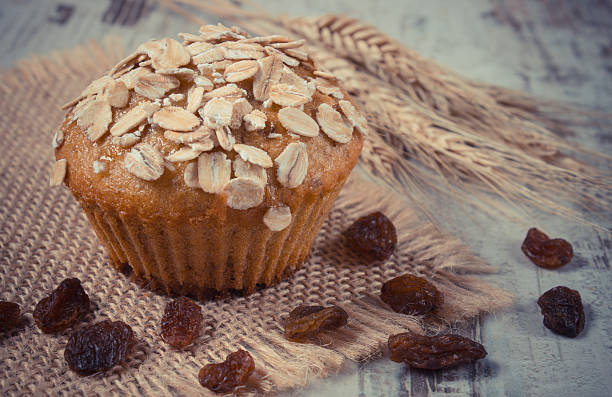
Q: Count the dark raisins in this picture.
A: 11